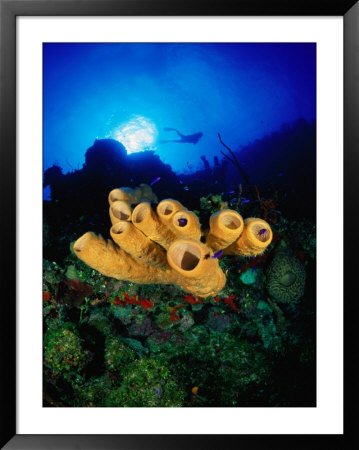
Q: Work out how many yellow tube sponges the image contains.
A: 10